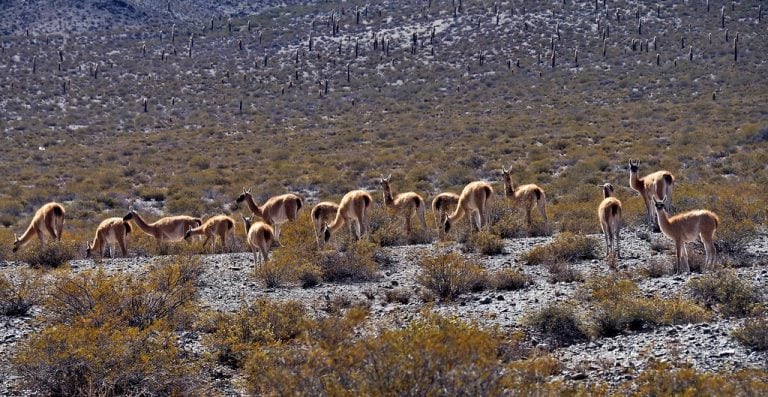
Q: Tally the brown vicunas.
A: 15